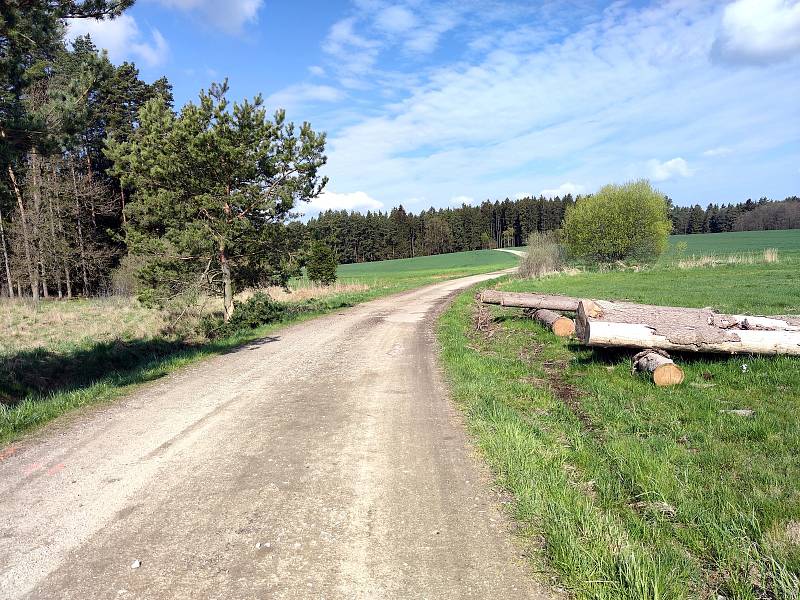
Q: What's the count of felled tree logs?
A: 4